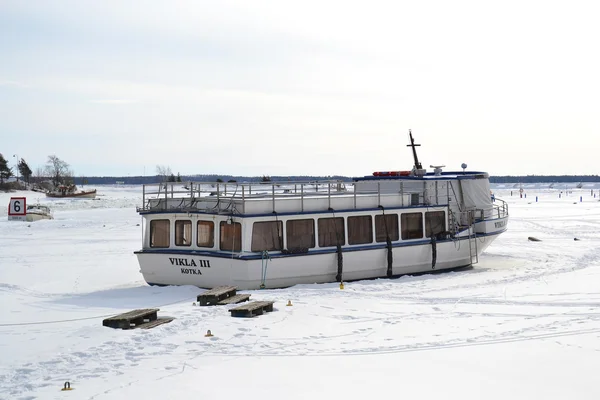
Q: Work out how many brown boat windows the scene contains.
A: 11